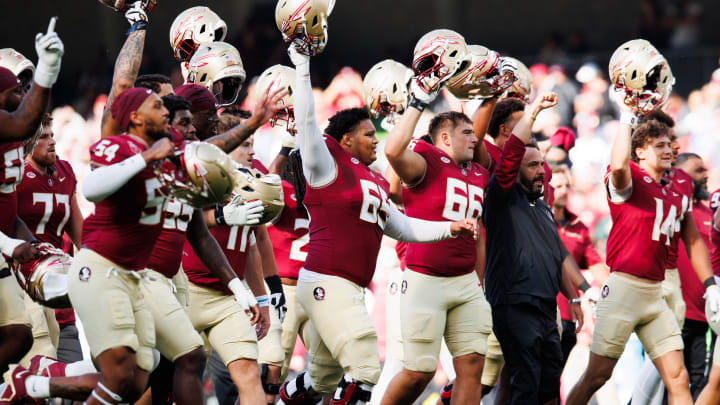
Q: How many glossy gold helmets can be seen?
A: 14